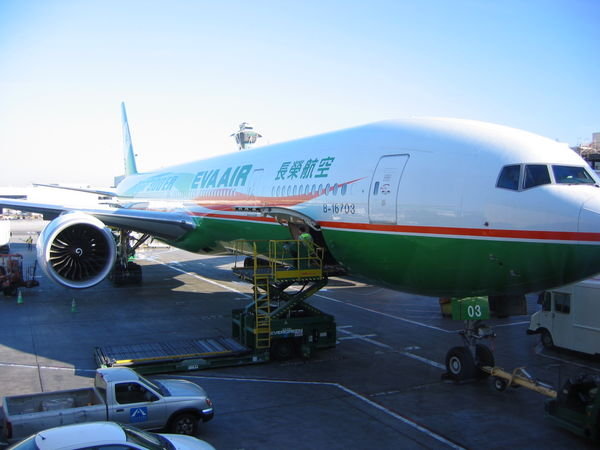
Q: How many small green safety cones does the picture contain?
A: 2